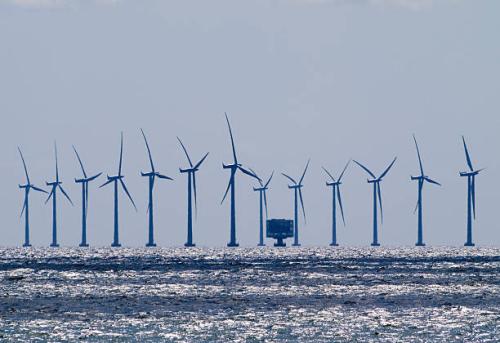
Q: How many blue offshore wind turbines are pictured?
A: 13